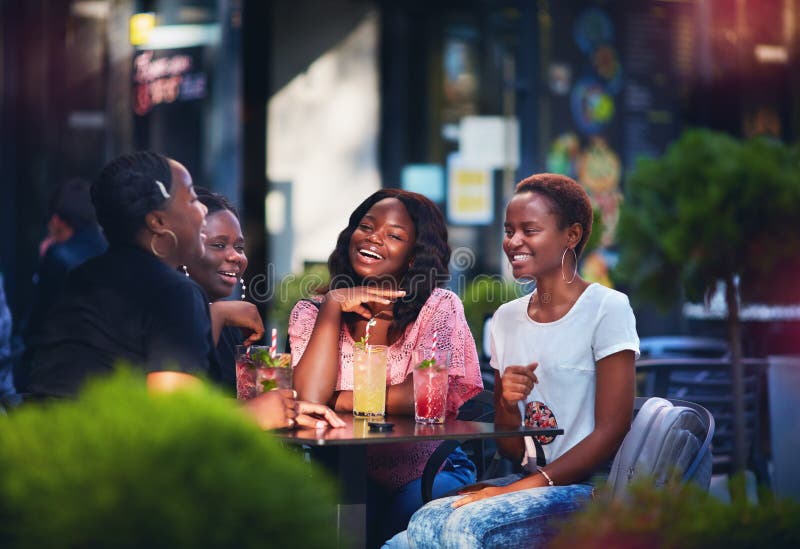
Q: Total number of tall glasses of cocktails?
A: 4